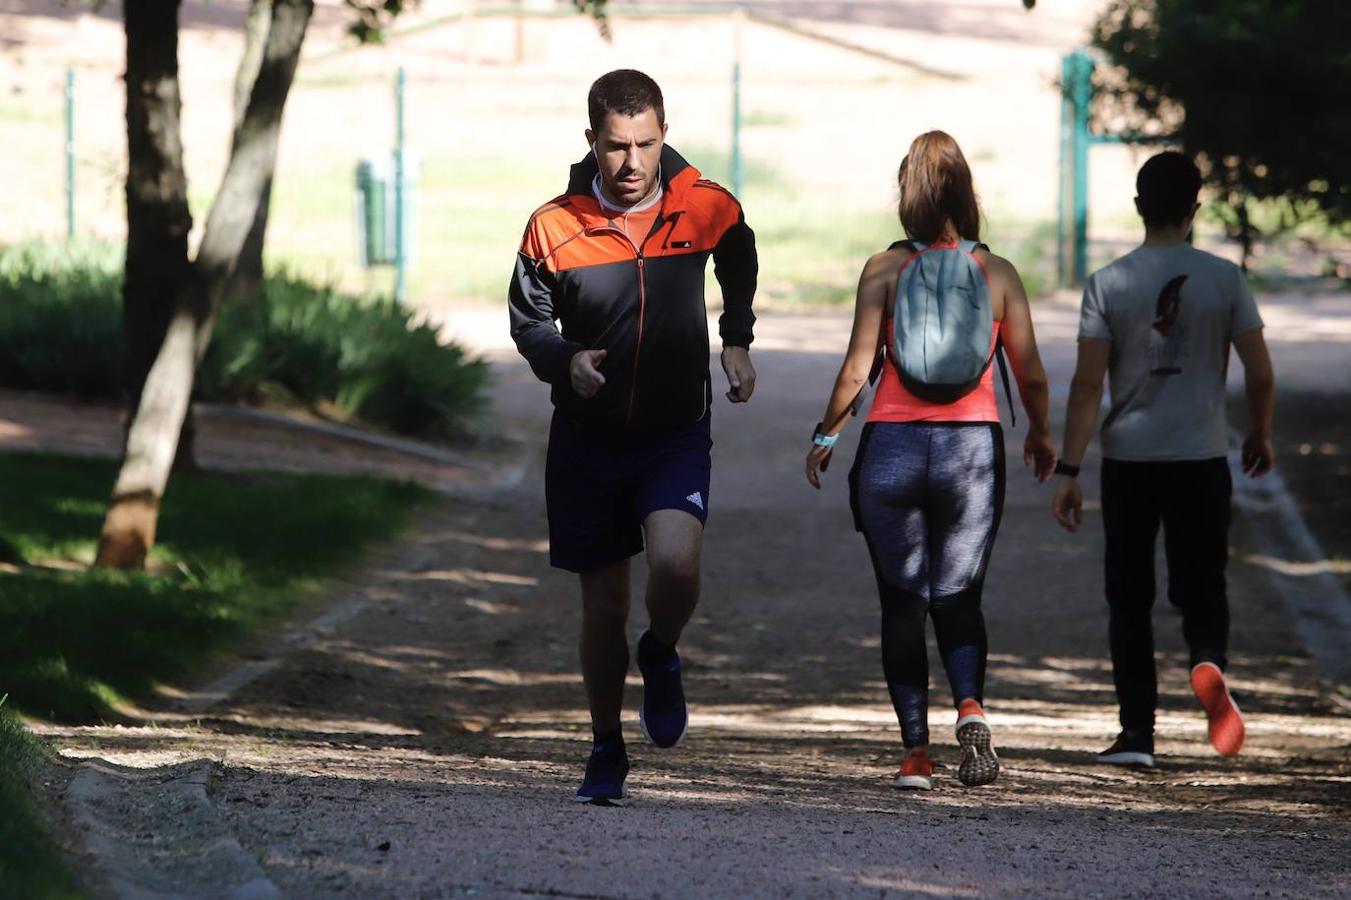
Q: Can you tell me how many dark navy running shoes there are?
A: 2